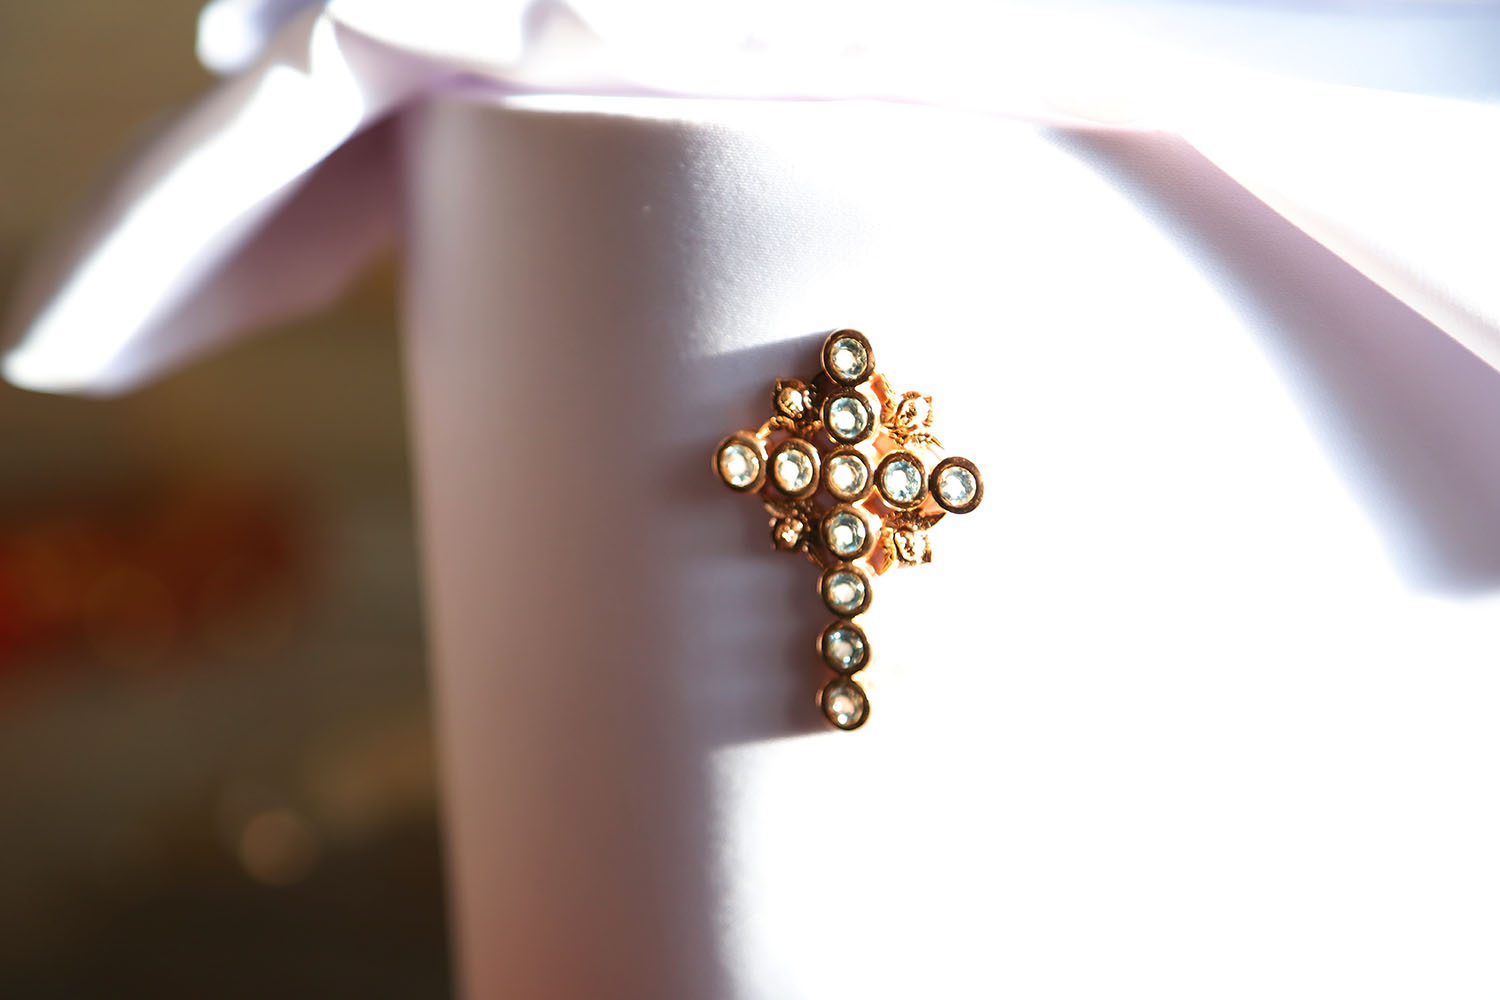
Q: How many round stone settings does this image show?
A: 11